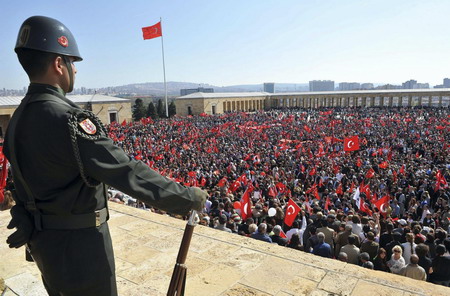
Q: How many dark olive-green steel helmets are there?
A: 1